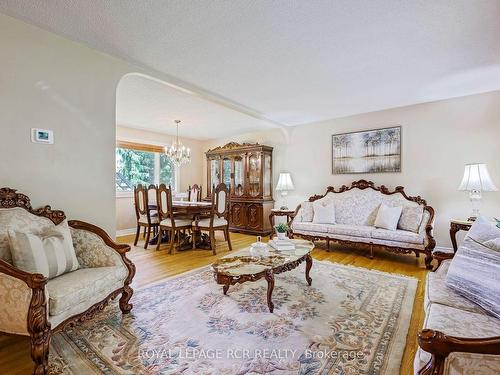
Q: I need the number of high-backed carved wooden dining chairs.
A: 5